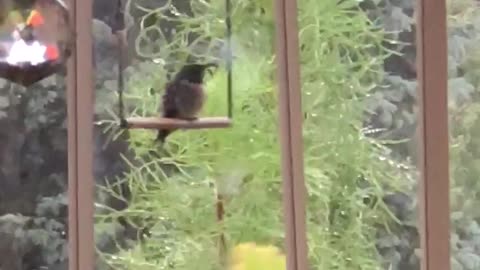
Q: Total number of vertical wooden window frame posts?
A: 3